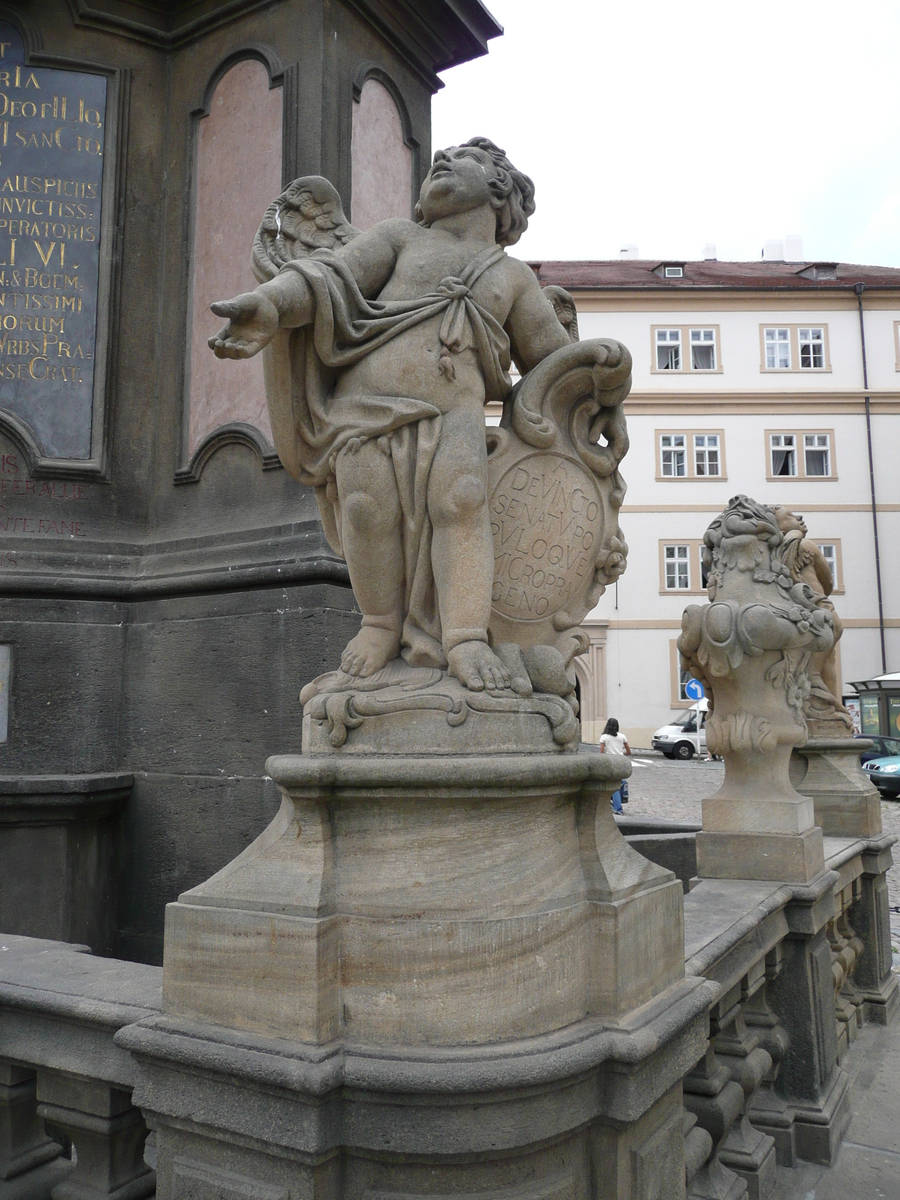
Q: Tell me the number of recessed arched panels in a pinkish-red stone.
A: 2